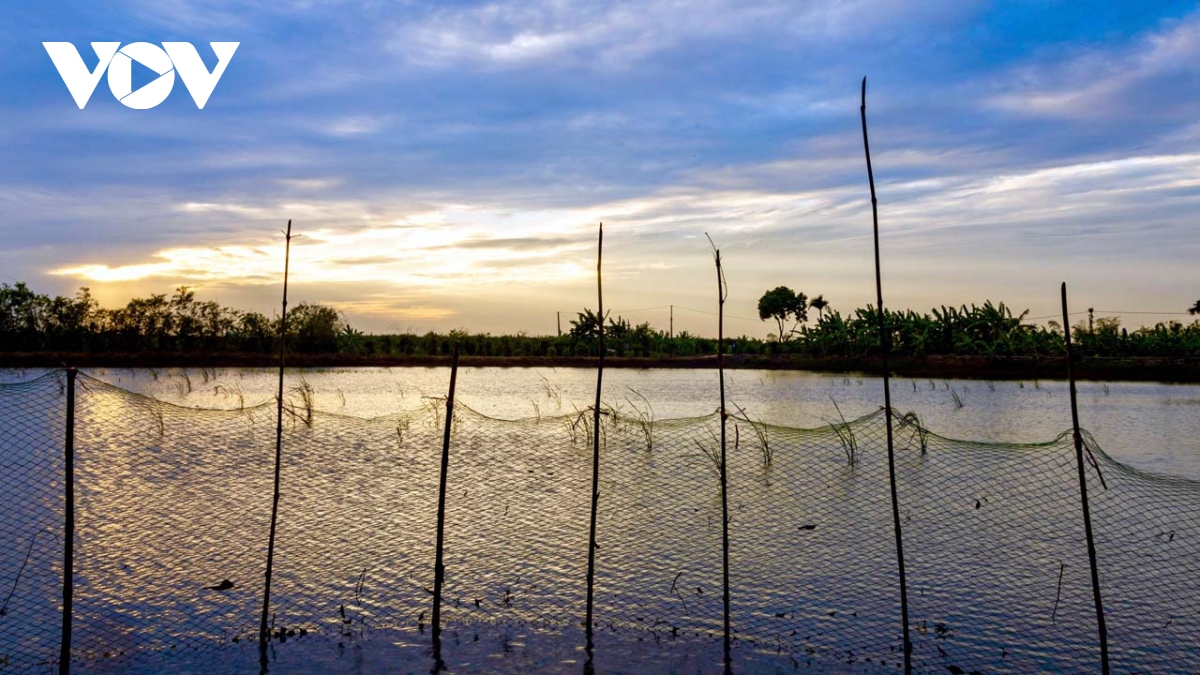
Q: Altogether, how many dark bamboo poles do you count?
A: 7